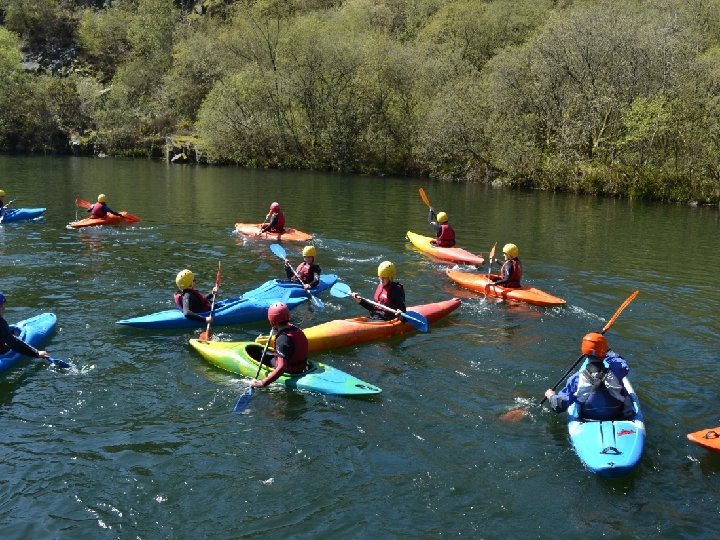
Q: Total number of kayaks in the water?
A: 12